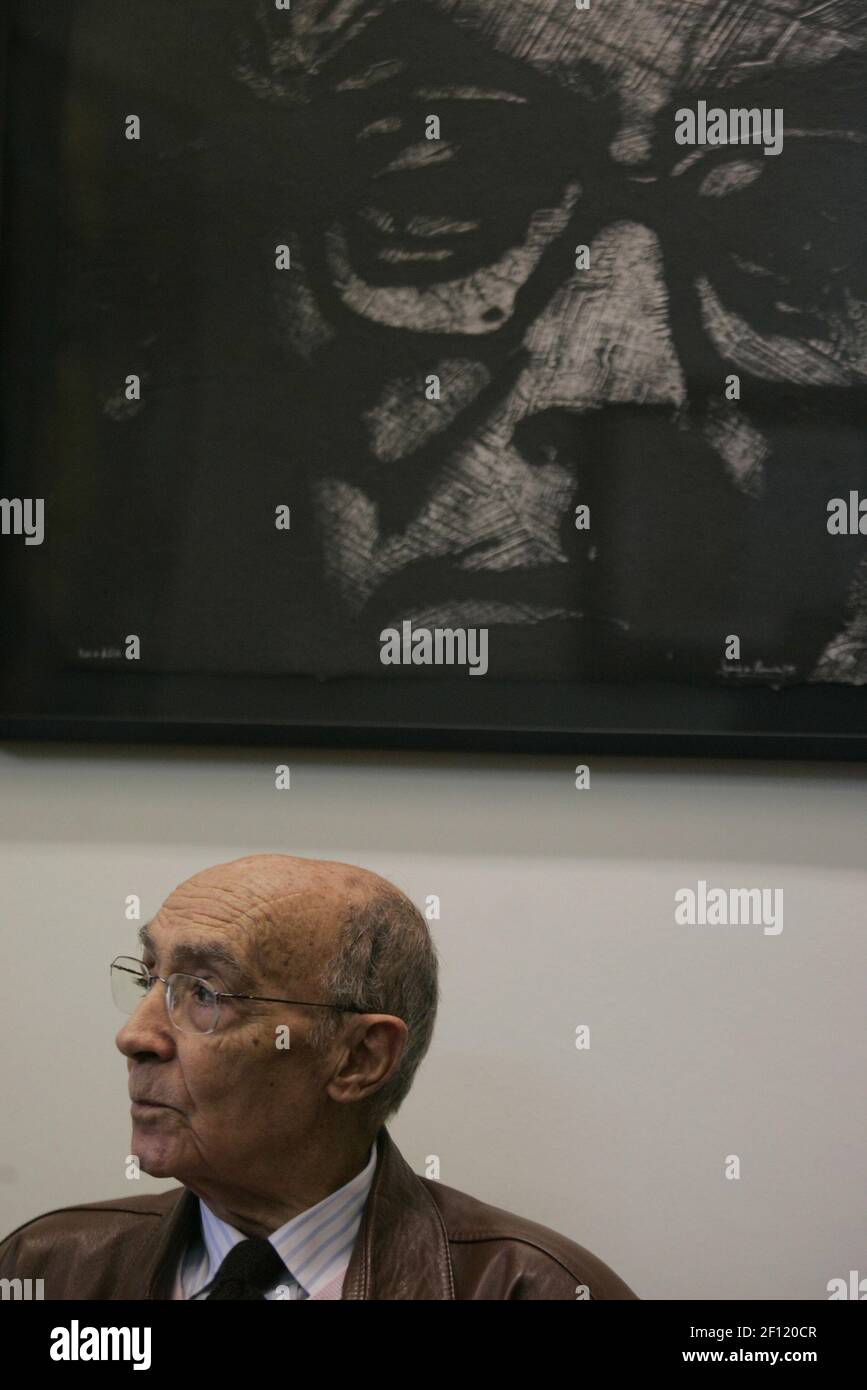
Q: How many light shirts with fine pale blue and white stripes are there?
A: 1